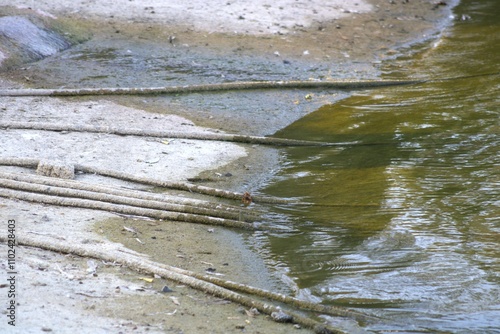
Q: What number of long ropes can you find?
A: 8